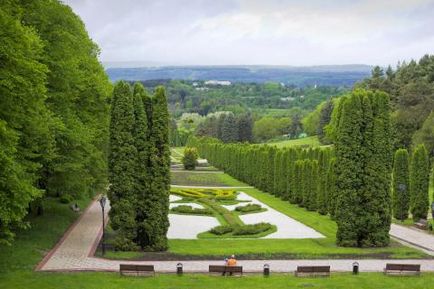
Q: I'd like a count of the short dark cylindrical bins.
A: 3